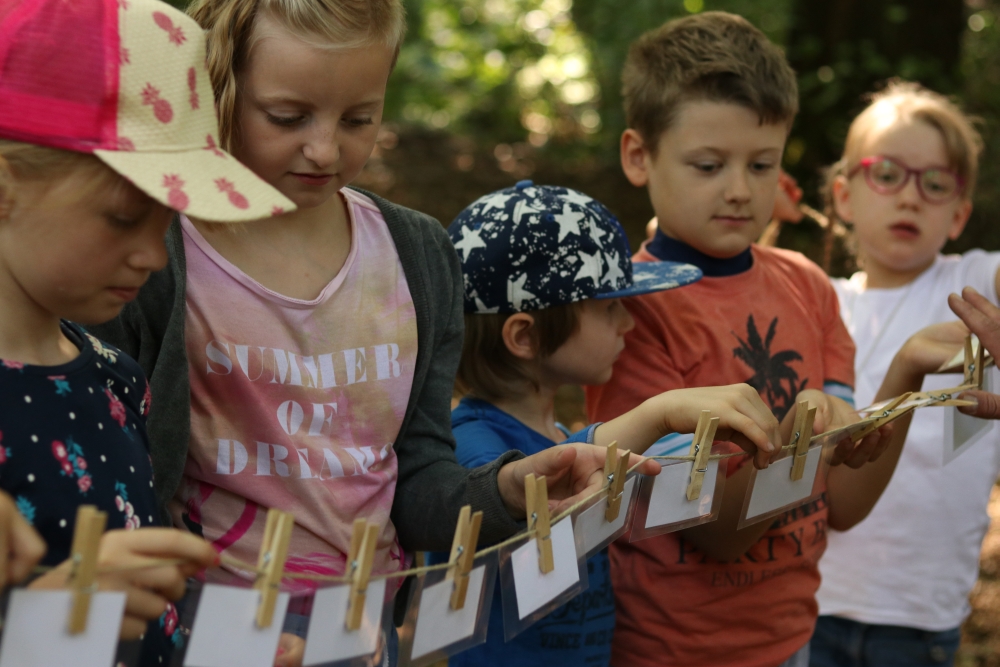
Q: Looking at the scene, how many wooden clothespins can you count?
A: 11